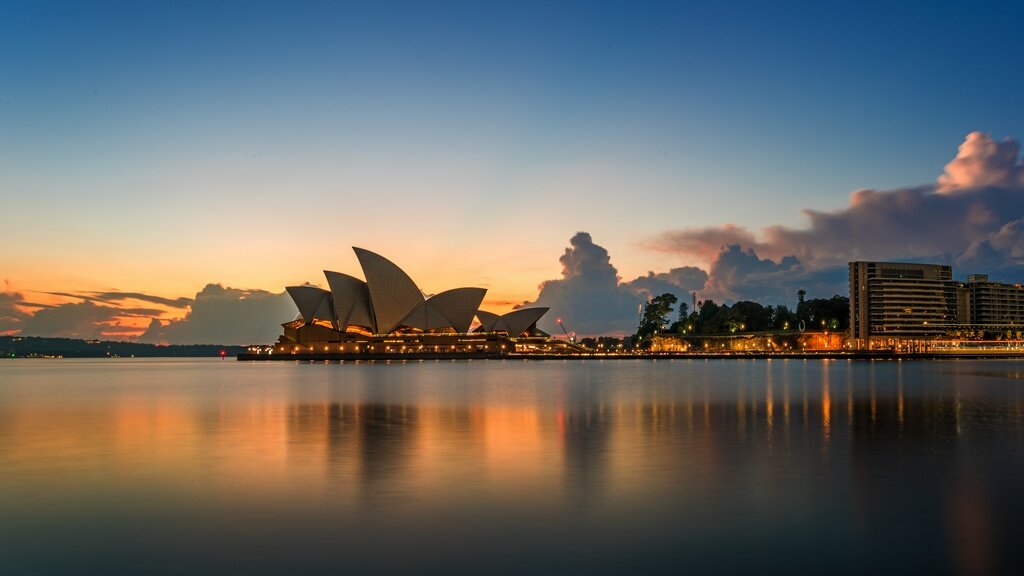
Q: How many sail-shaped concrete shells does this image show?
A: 6